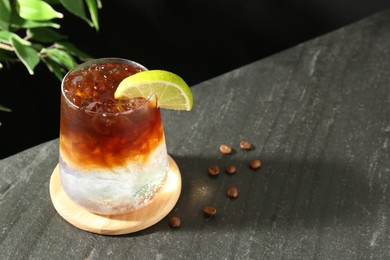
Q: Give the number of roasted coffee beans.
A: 8